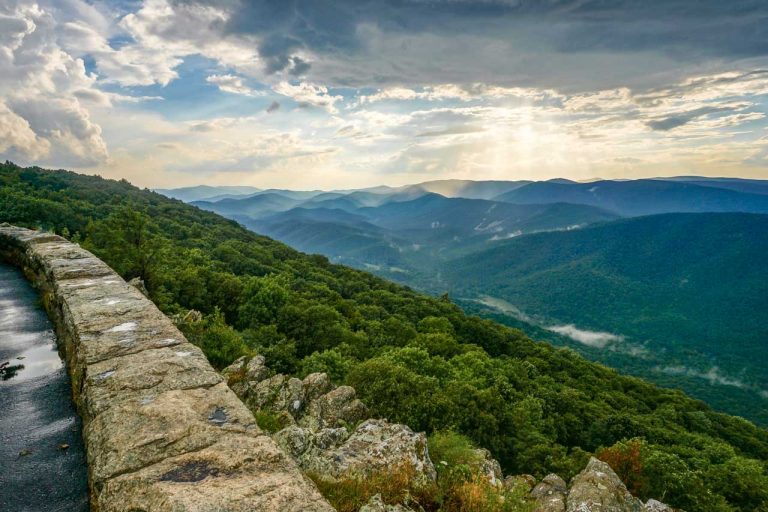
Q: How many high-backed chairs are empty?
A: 0